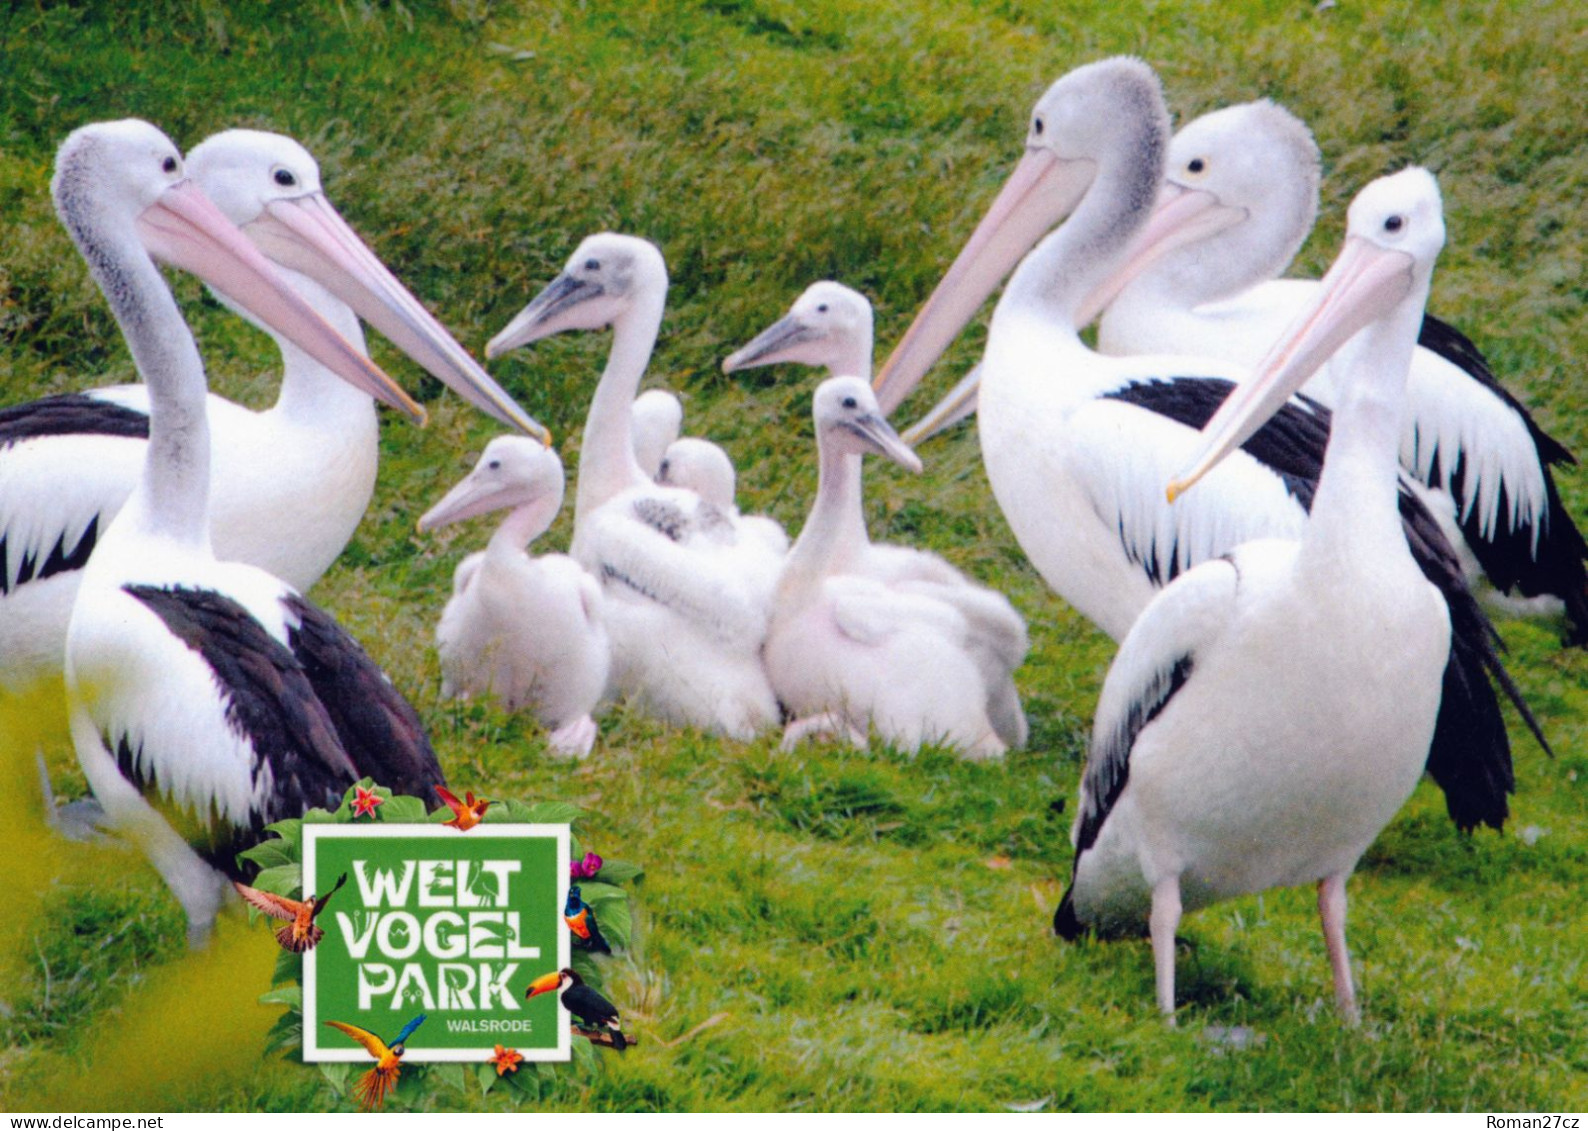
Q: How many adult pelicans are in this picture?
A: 5